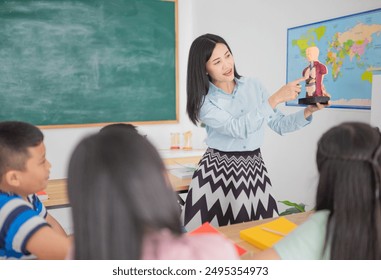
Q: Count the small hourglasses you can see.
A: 2